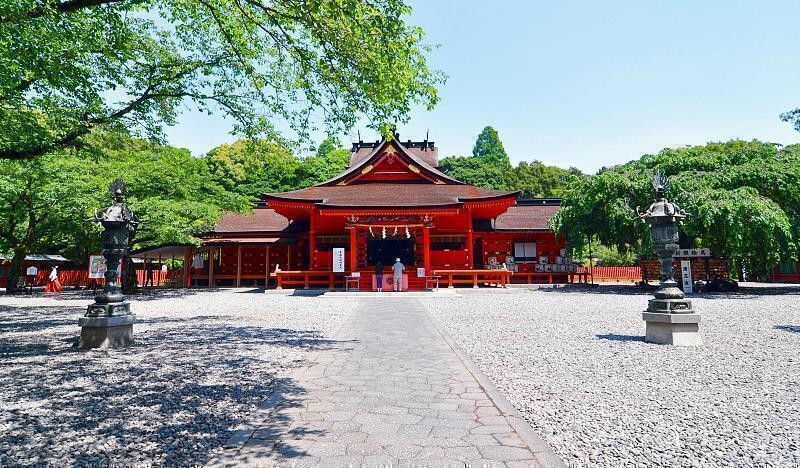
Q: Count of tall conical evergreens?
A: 1